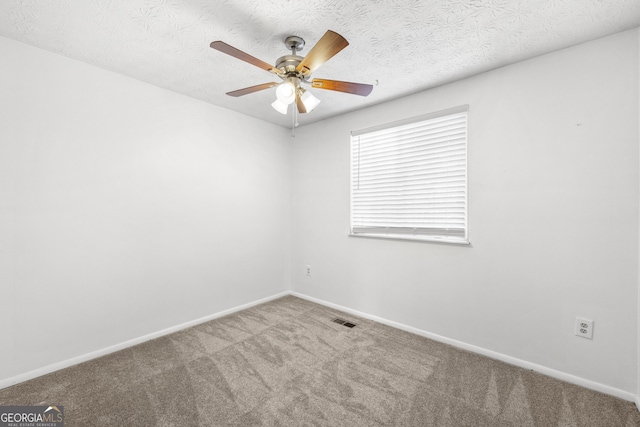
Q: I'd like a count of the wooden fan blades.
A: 5